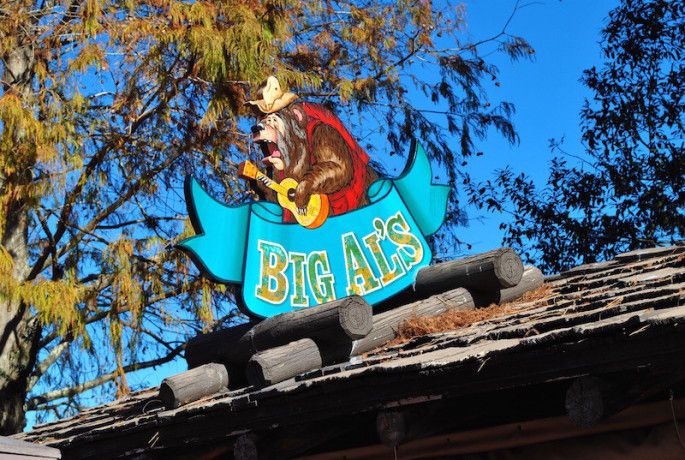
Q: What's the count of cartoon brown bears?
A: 1